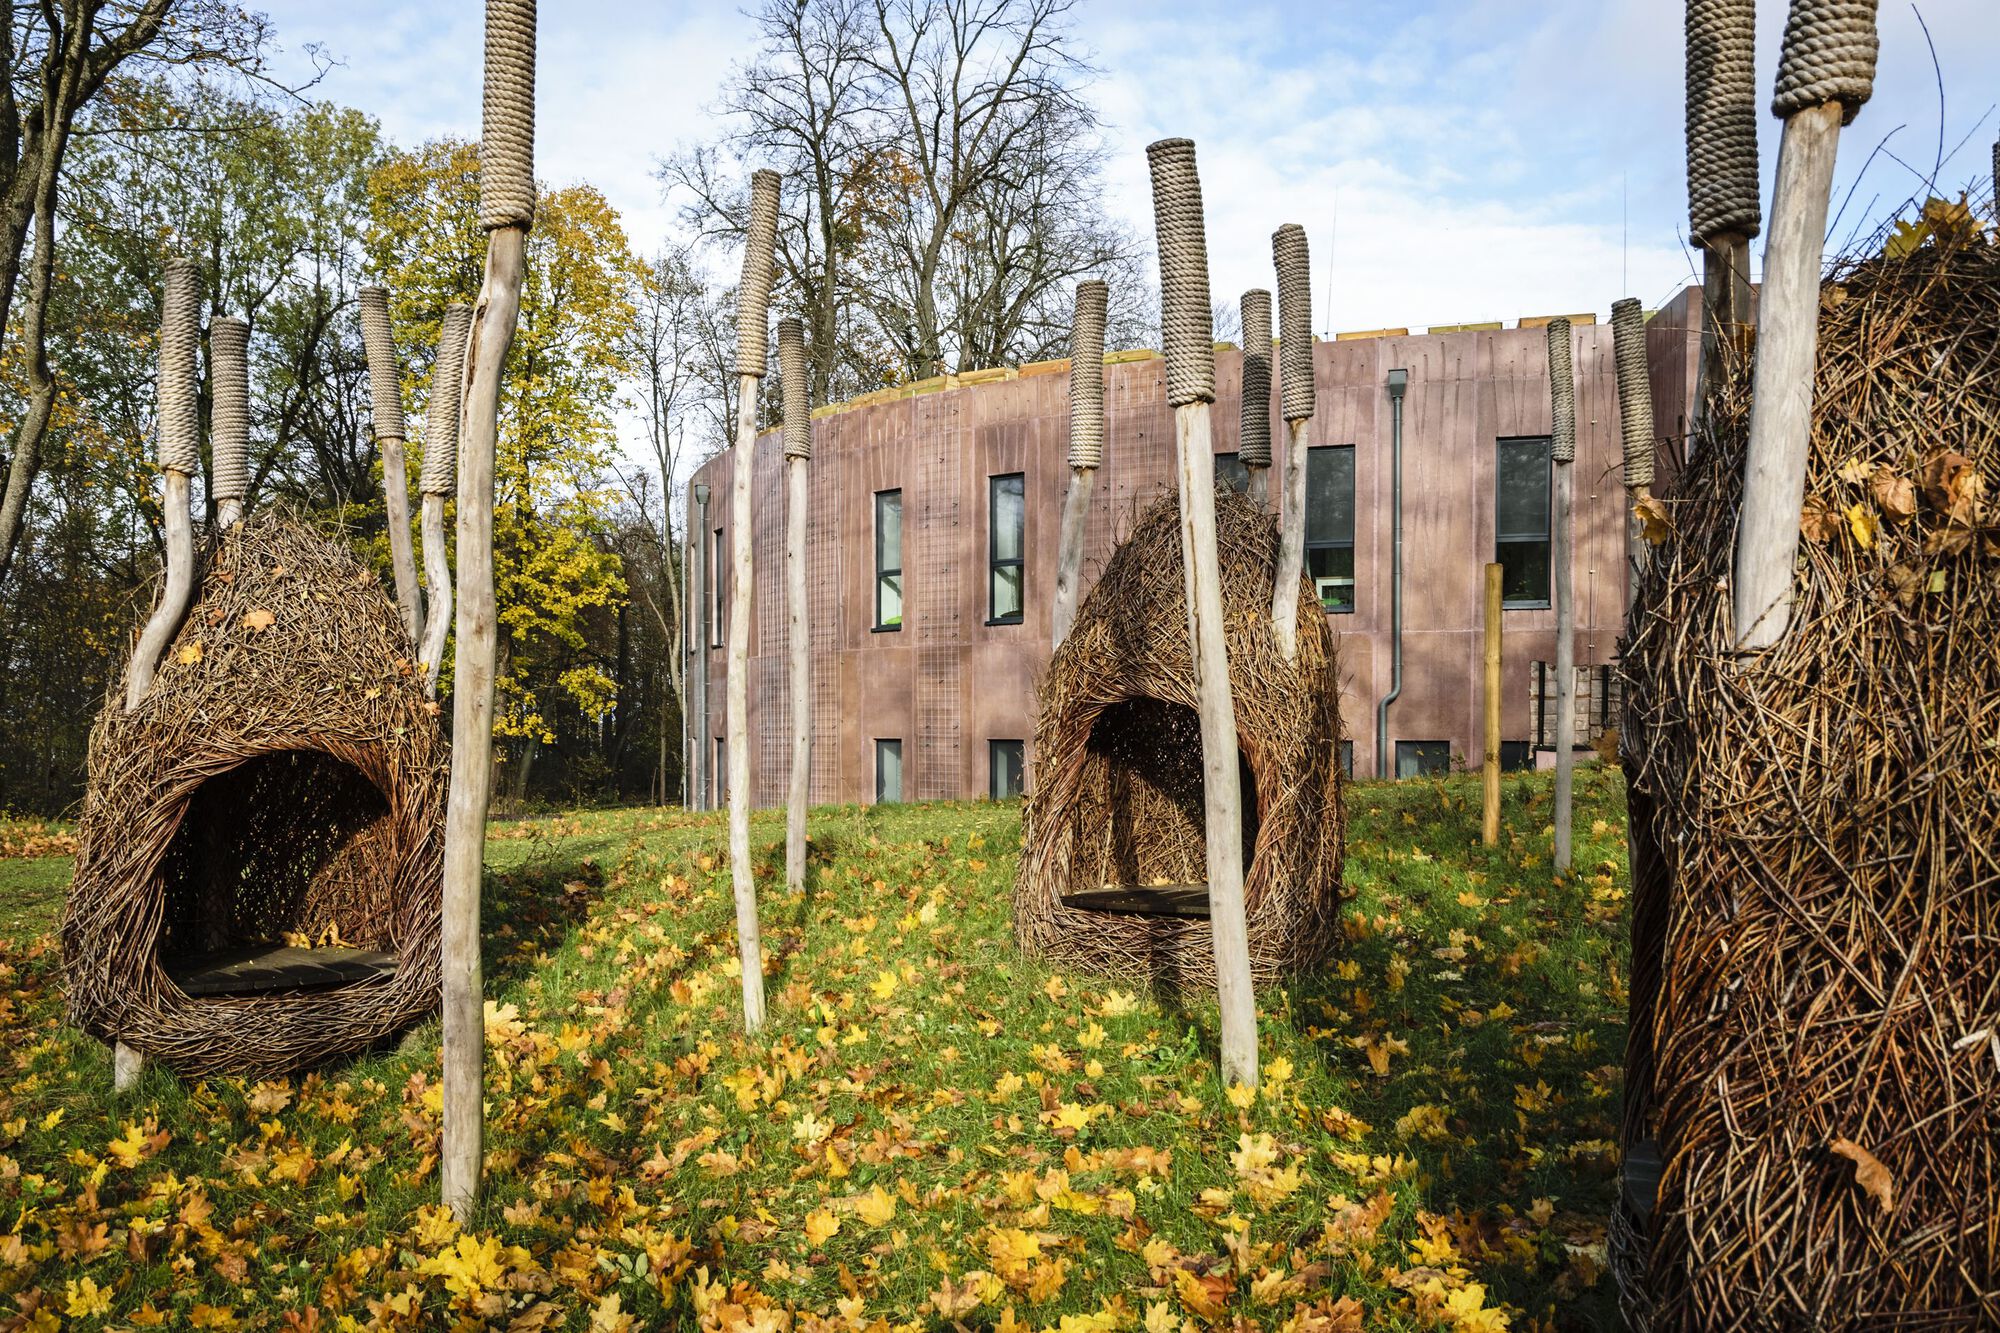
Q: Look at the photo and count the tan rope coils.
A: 15